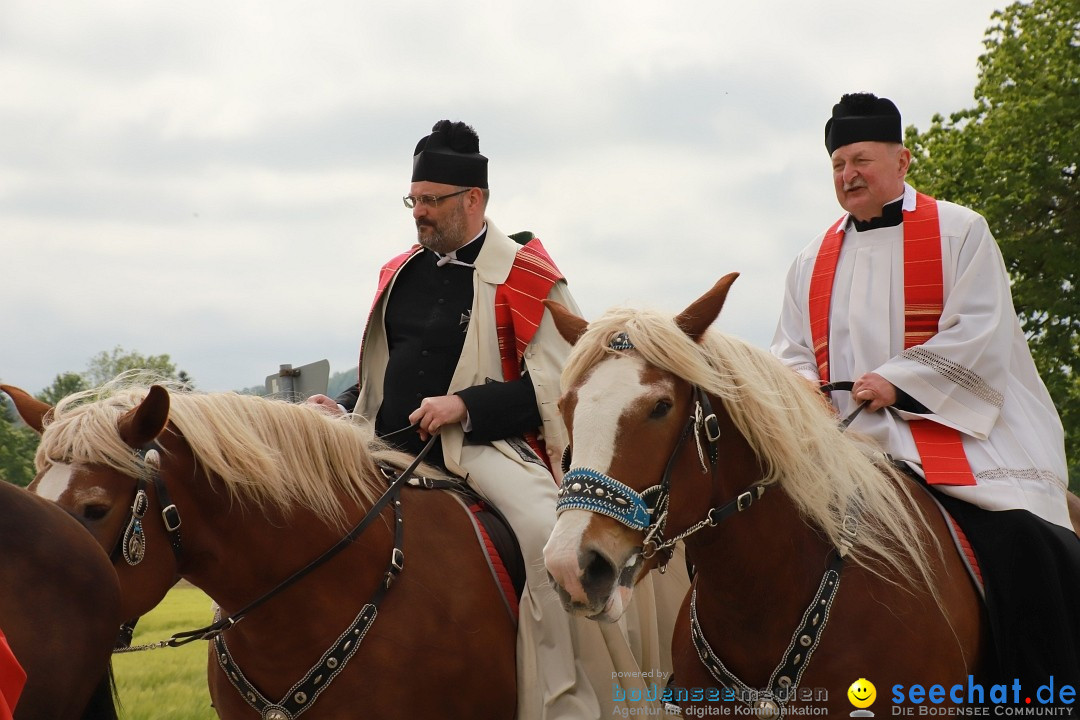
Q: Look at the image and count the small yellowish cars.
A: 0